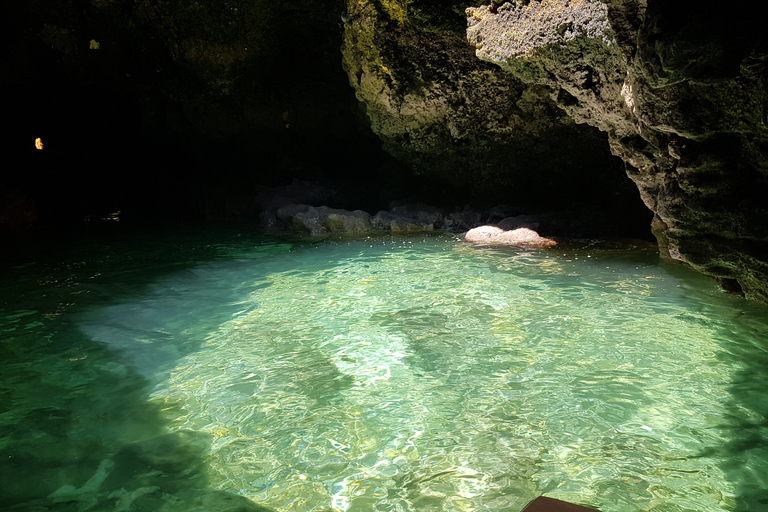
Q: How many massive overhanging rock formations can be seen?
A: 2